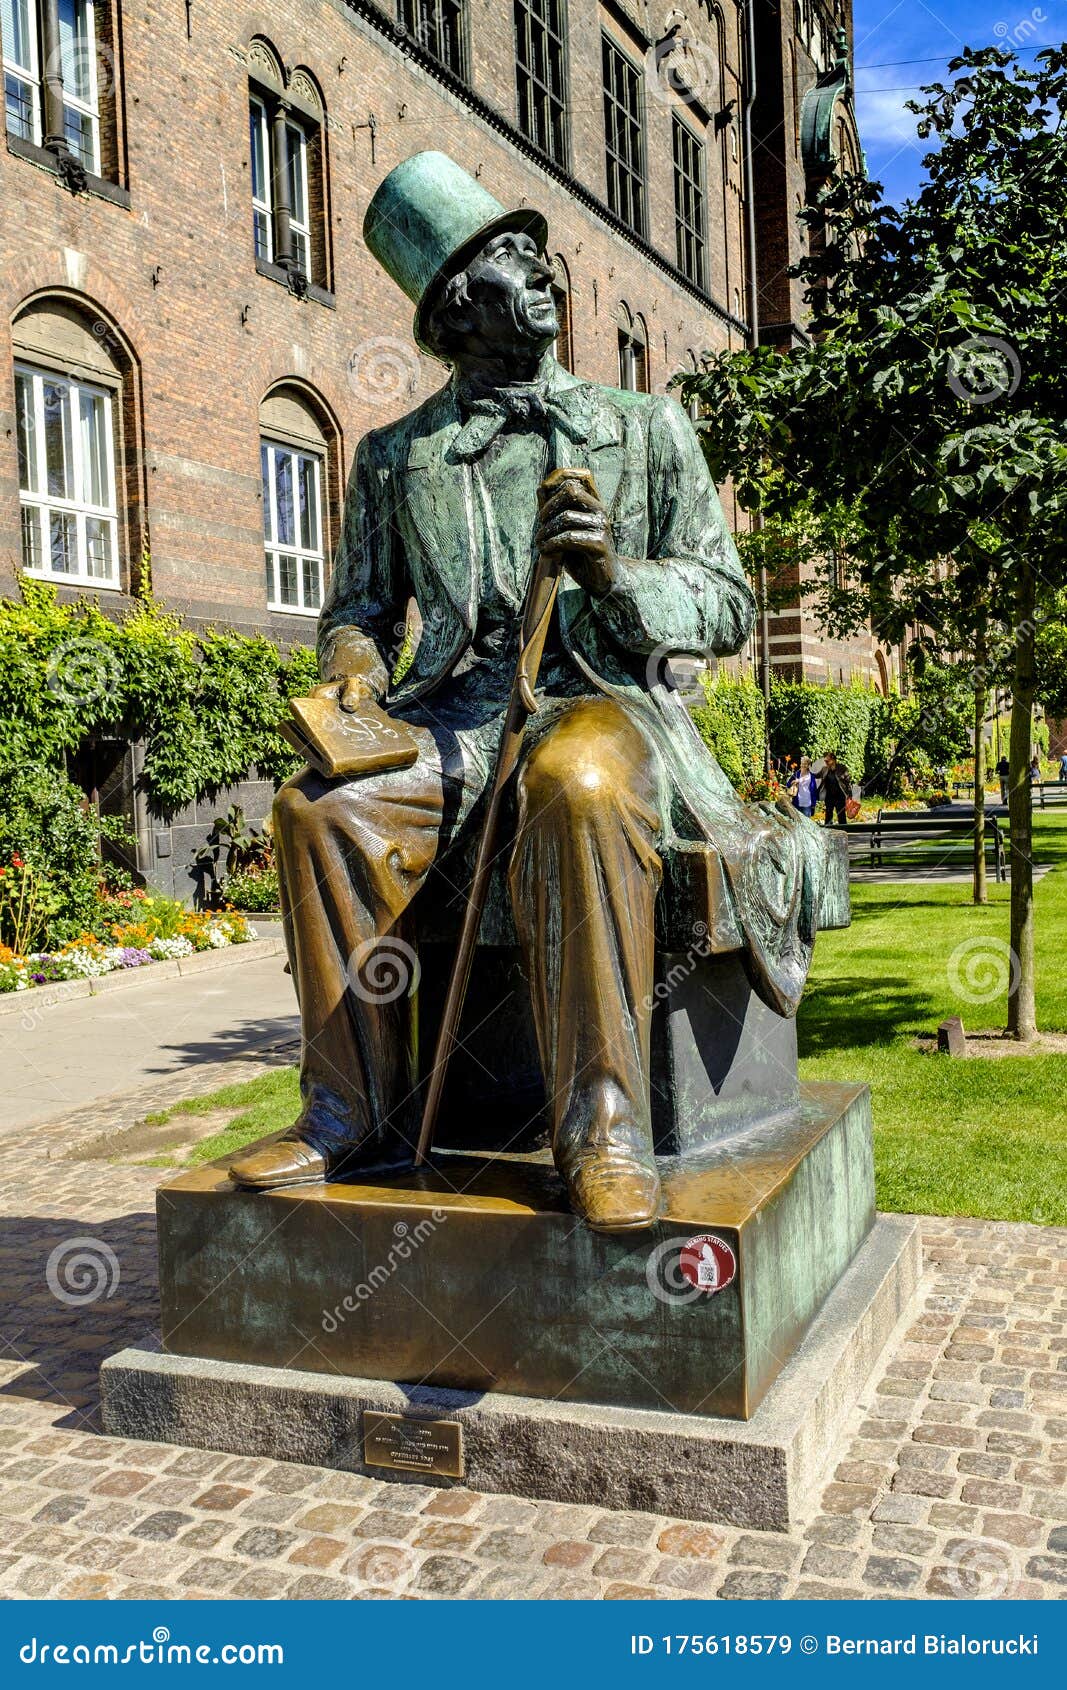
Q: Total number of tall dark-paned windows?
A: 4